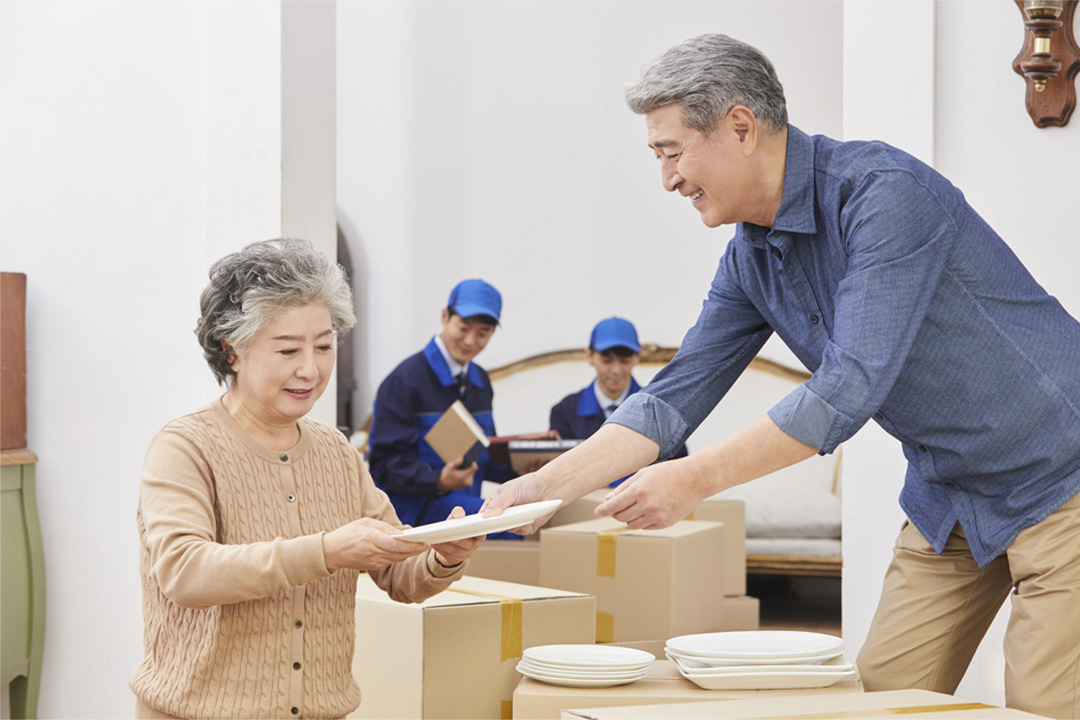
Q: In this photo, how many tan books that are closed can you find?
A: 1